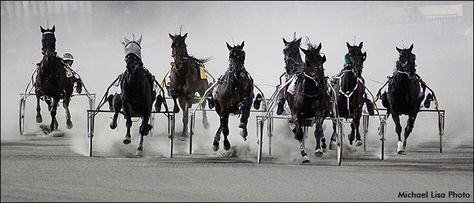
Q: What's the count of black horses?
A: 7